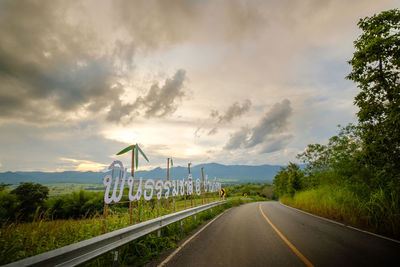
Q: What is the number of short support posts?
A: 5